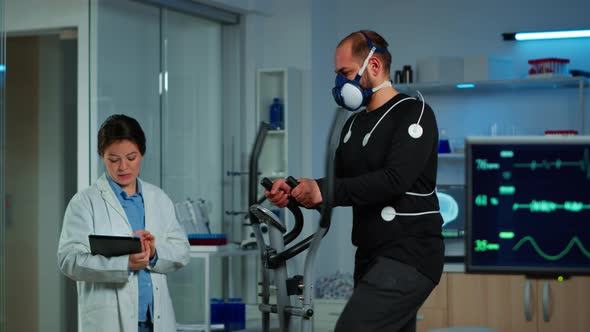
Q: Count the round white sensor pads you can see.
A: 4